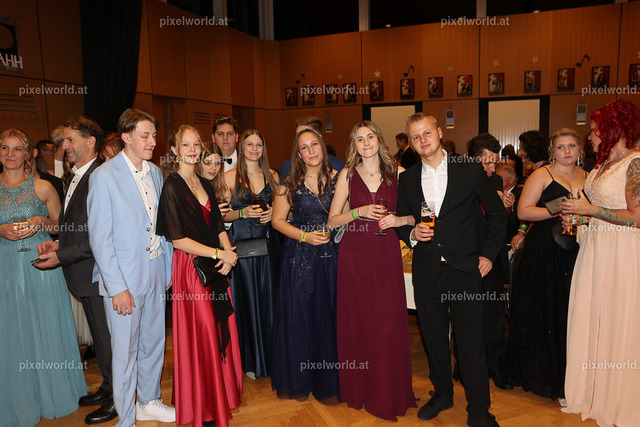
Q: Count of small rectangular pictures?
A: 13